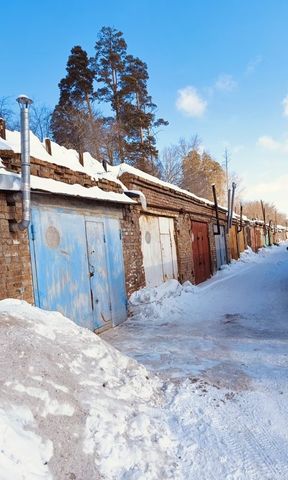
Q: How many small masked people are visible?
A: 0